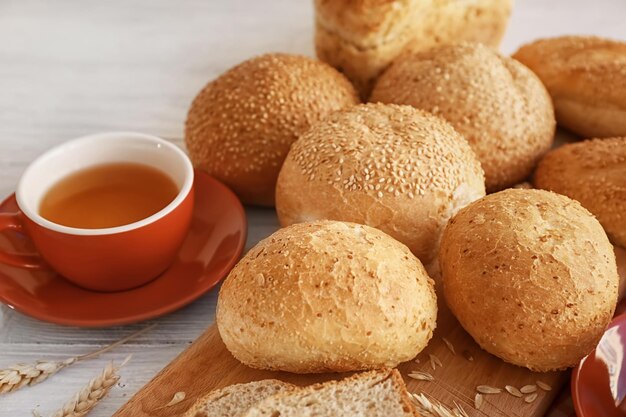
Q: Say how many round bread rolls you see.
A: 5